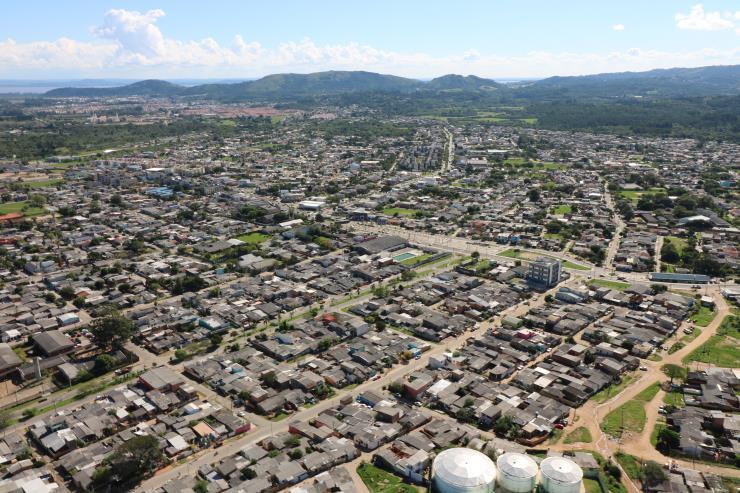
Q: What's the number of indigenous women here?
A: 0